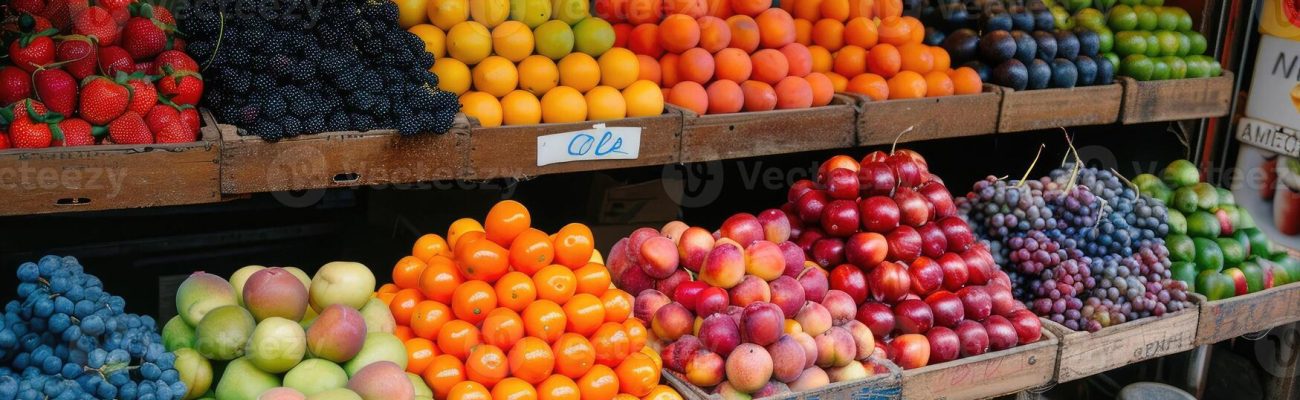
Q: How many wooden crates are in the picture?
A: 11